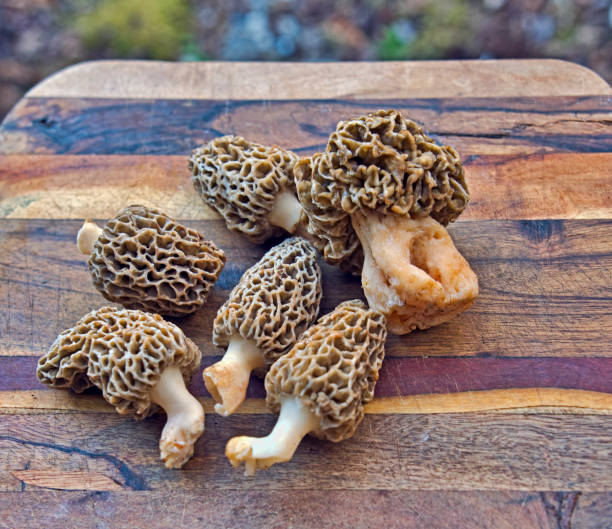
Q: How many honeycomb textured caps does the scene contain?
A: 6